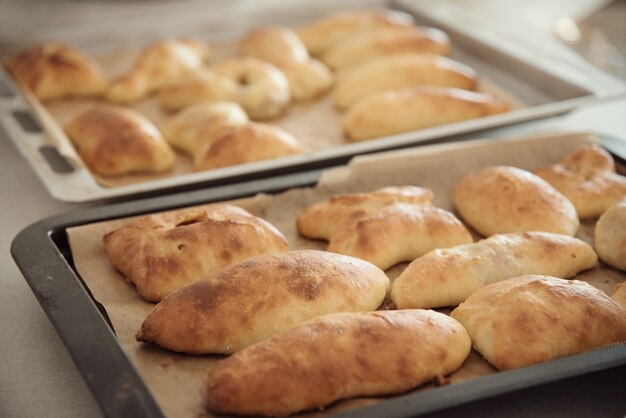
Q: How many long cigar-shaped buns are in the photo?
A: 7